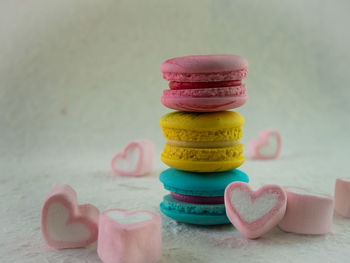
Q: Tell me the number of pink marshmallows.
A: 7